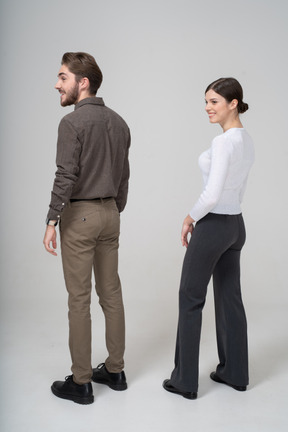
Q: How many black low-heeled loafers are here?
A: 2